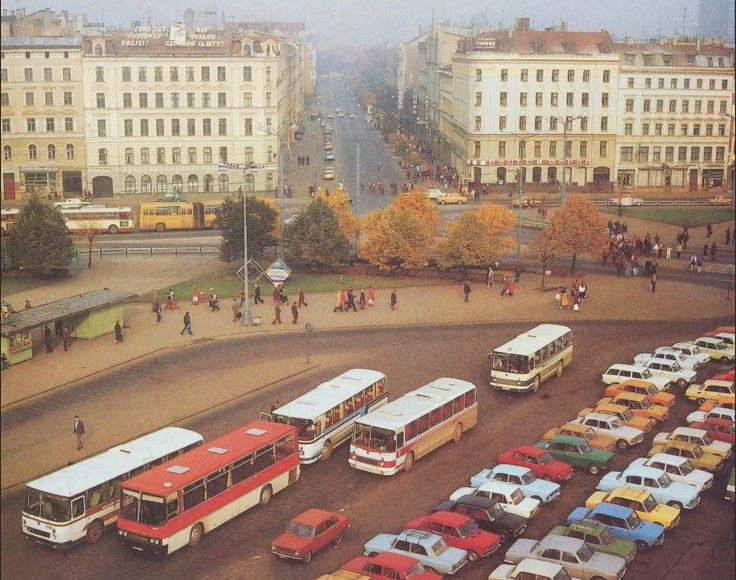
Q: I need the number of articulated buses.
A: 1